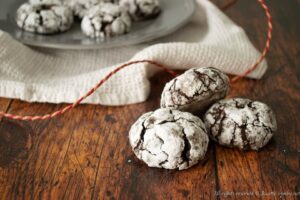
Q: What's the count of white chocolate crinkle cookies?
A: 7